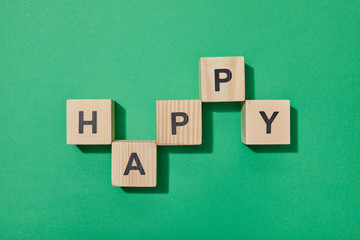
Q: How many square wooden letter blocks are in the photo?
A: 5